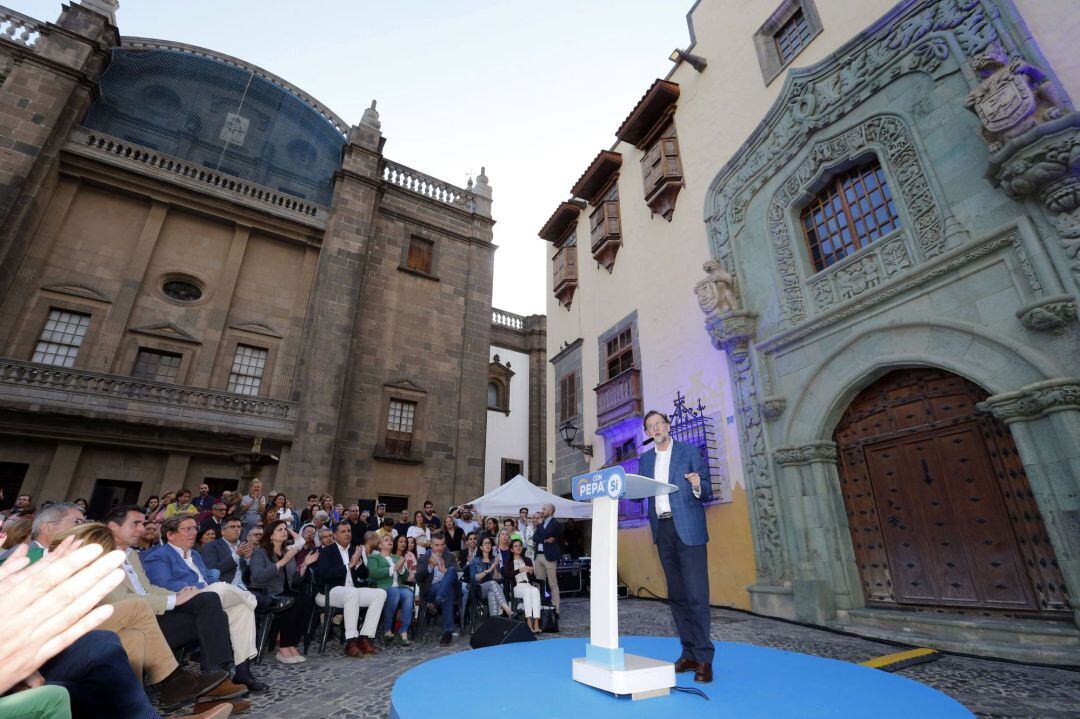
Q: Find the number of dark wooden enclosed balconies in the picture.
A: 3